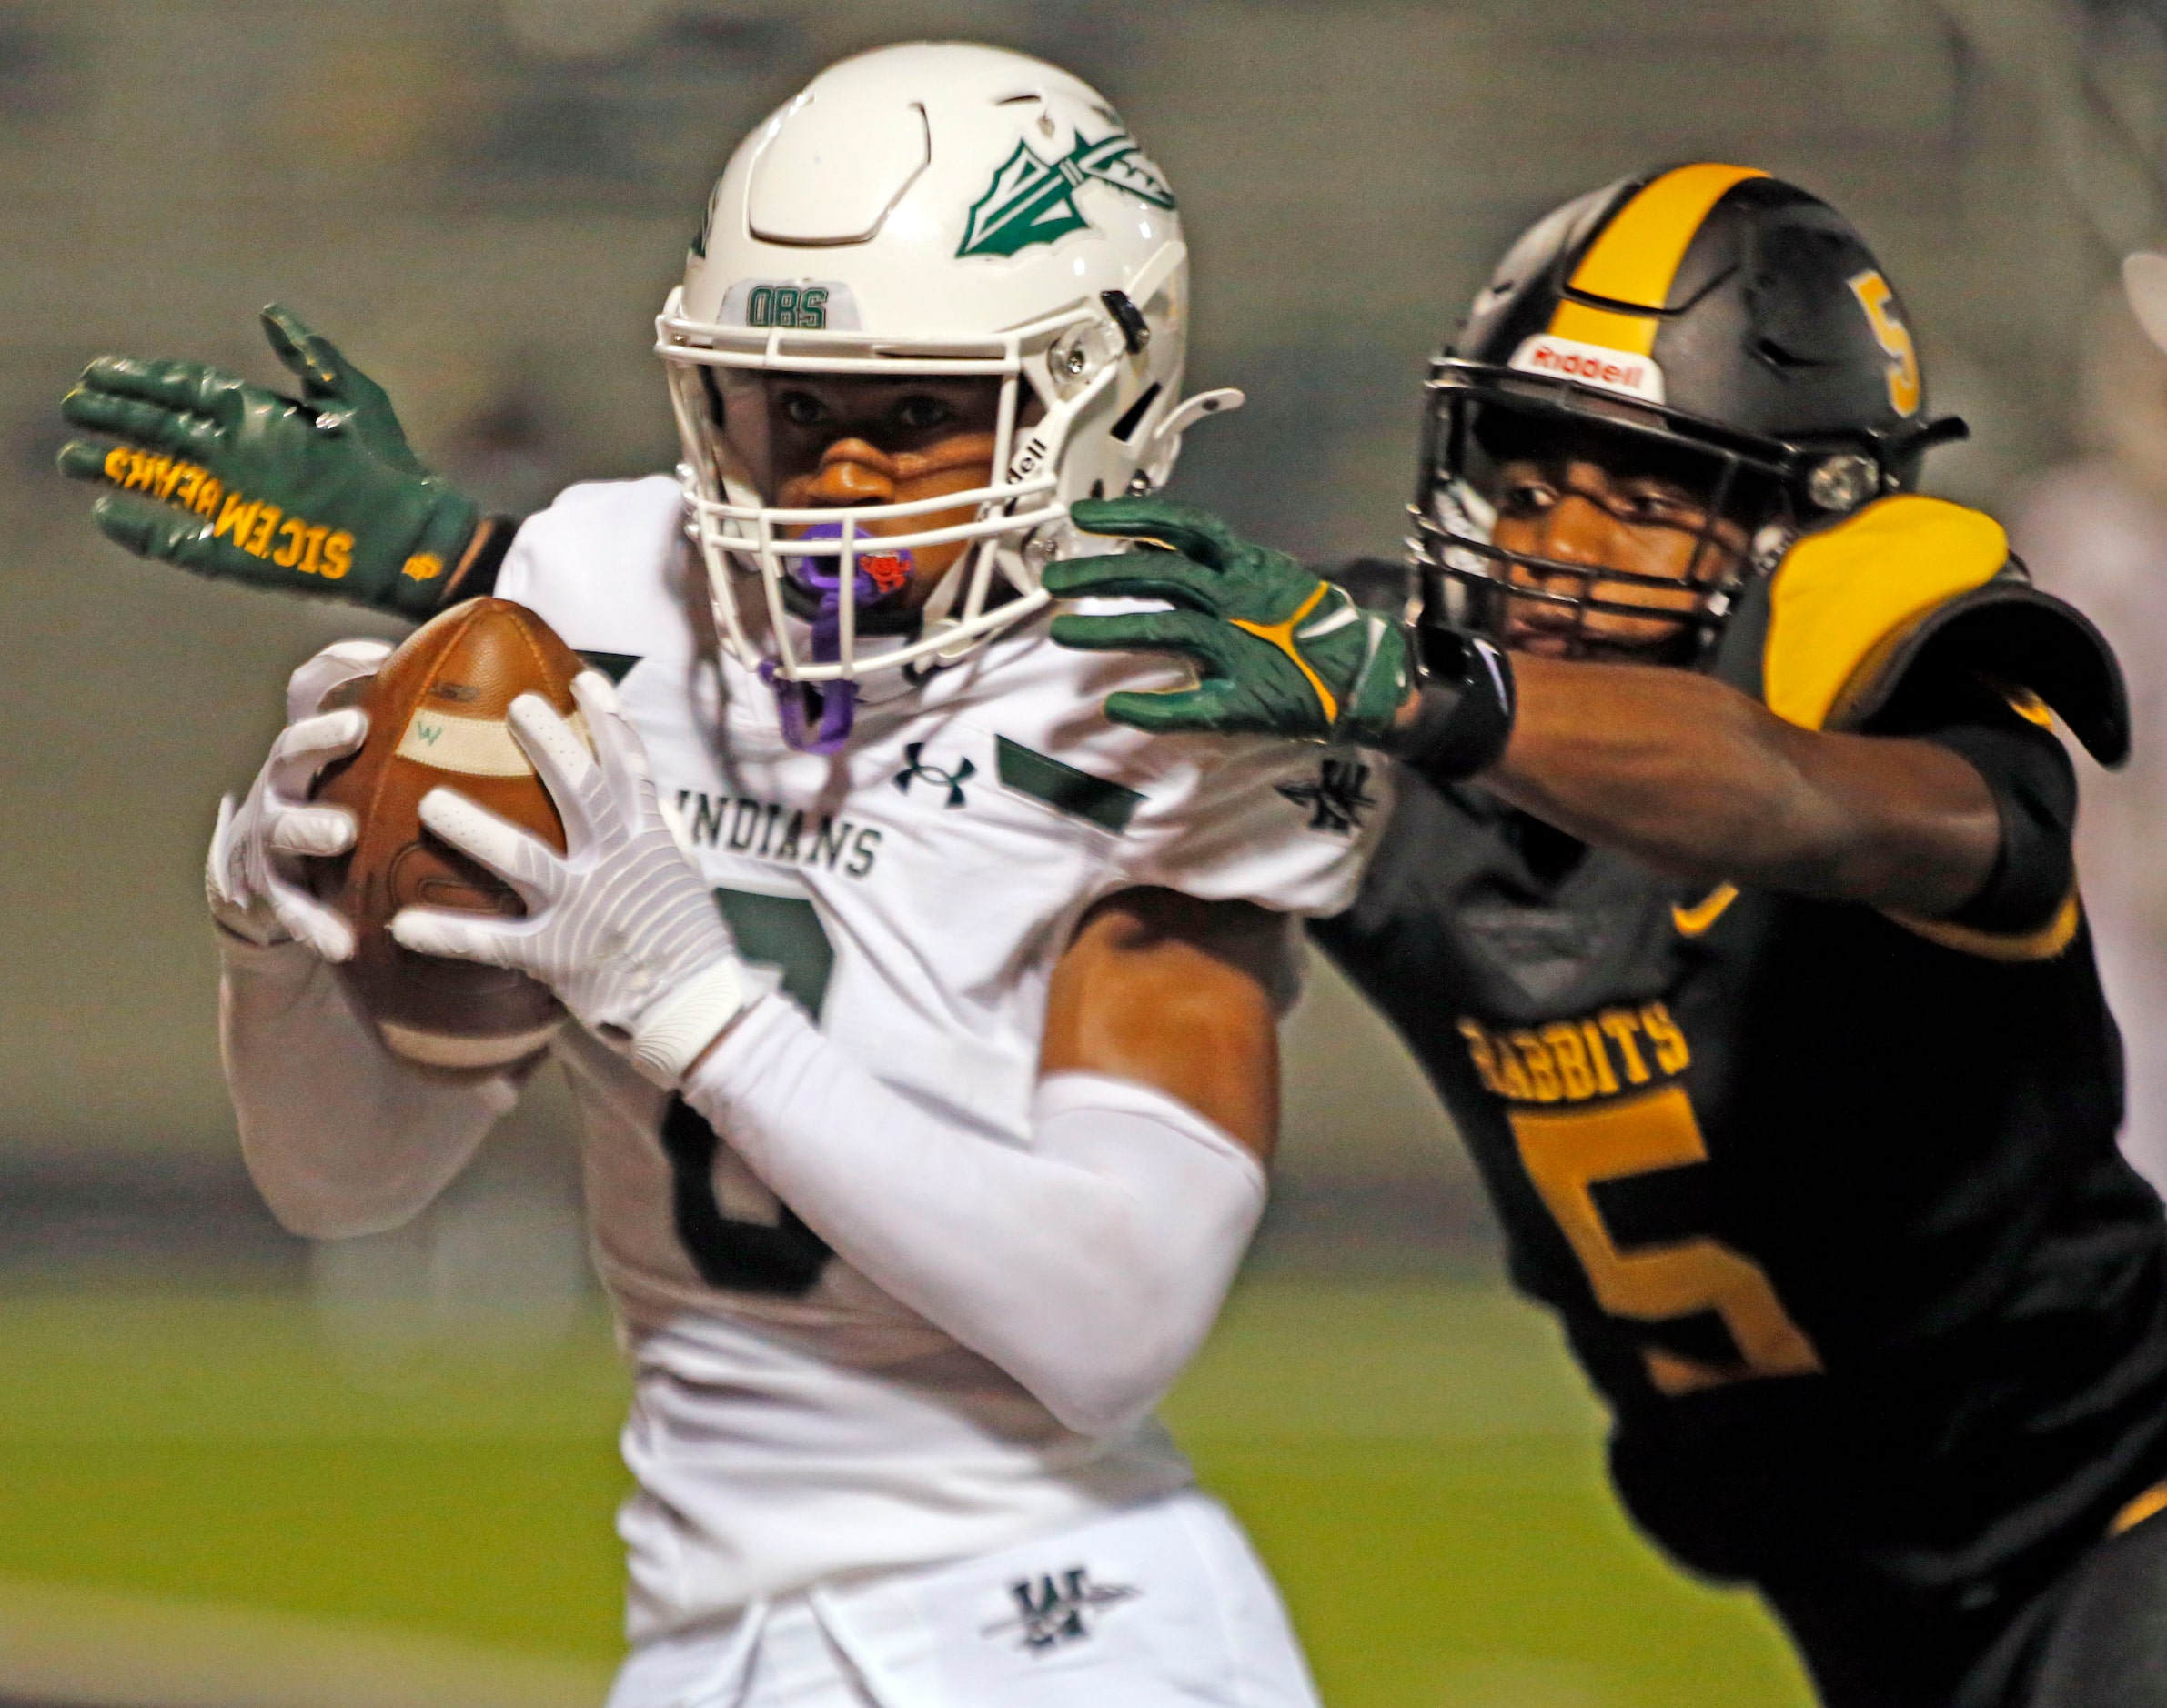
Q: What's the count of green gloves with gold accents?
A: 2